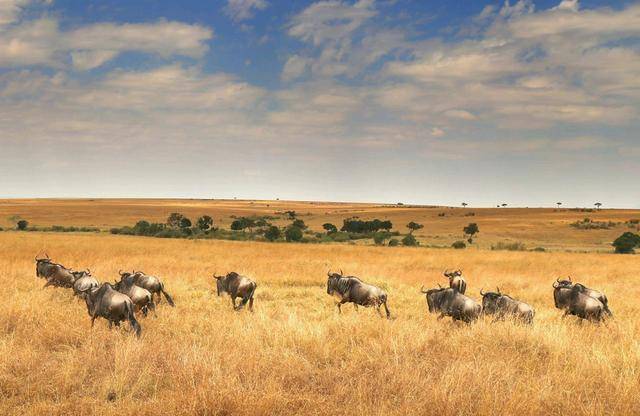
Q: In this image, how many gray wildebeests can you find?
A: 12